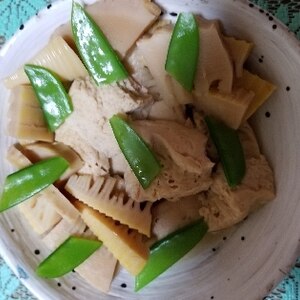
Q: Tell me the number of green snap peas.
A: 8